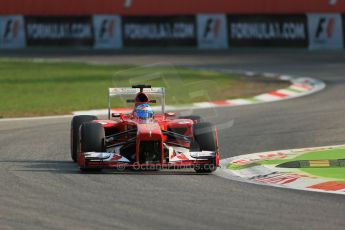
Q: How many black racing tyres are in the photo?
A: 4